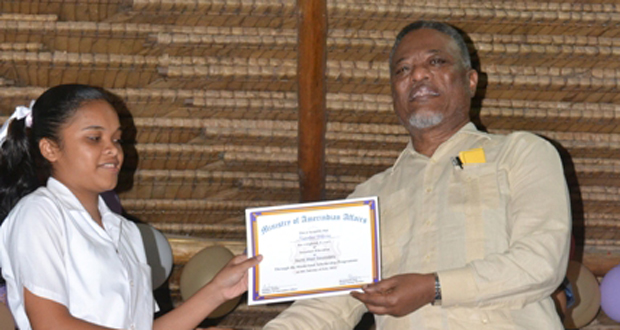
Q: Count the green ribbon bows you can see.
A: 0